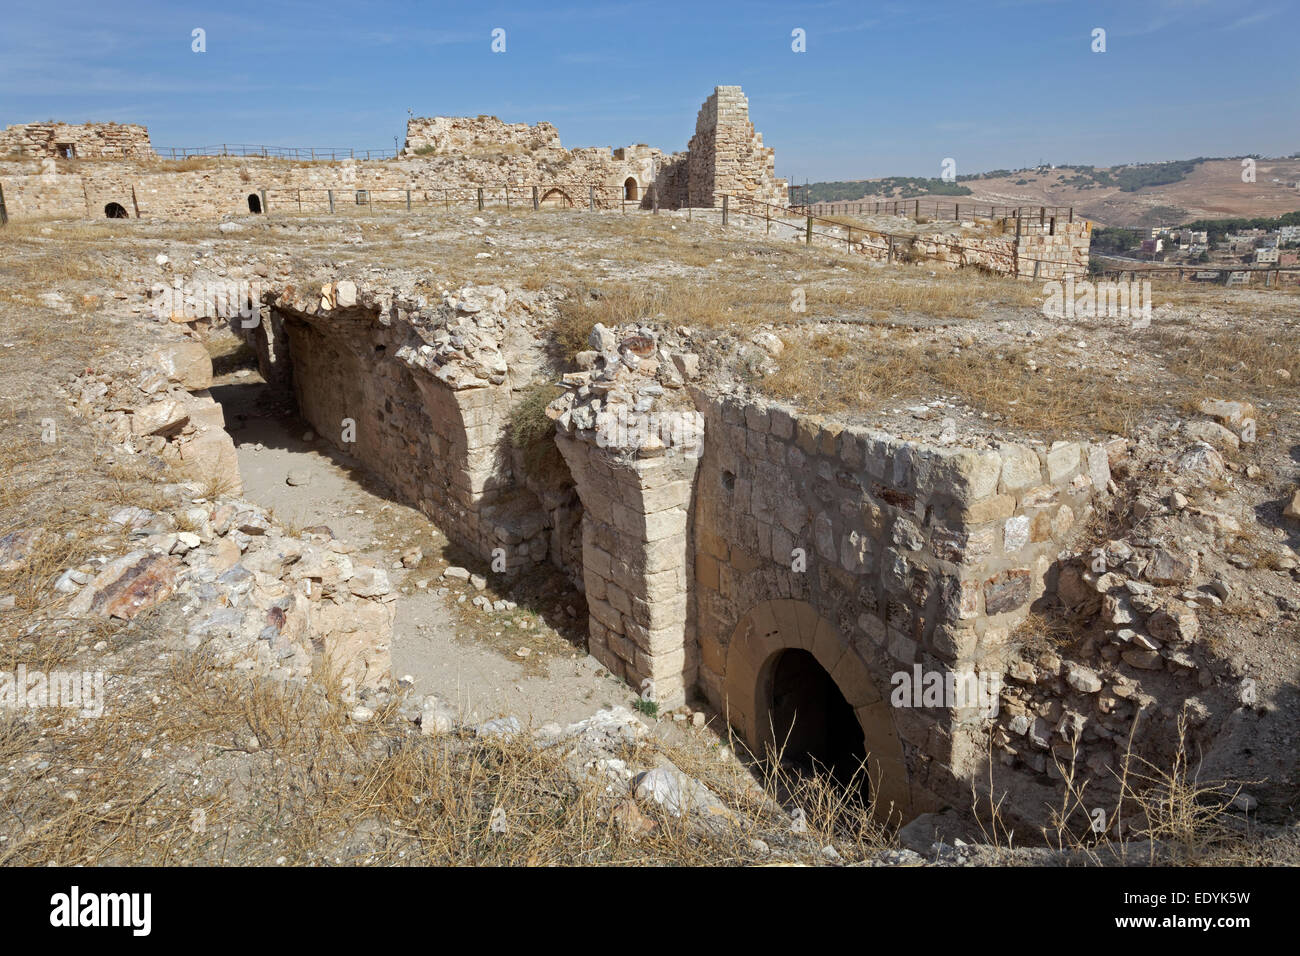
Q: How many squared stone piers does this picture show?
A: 2